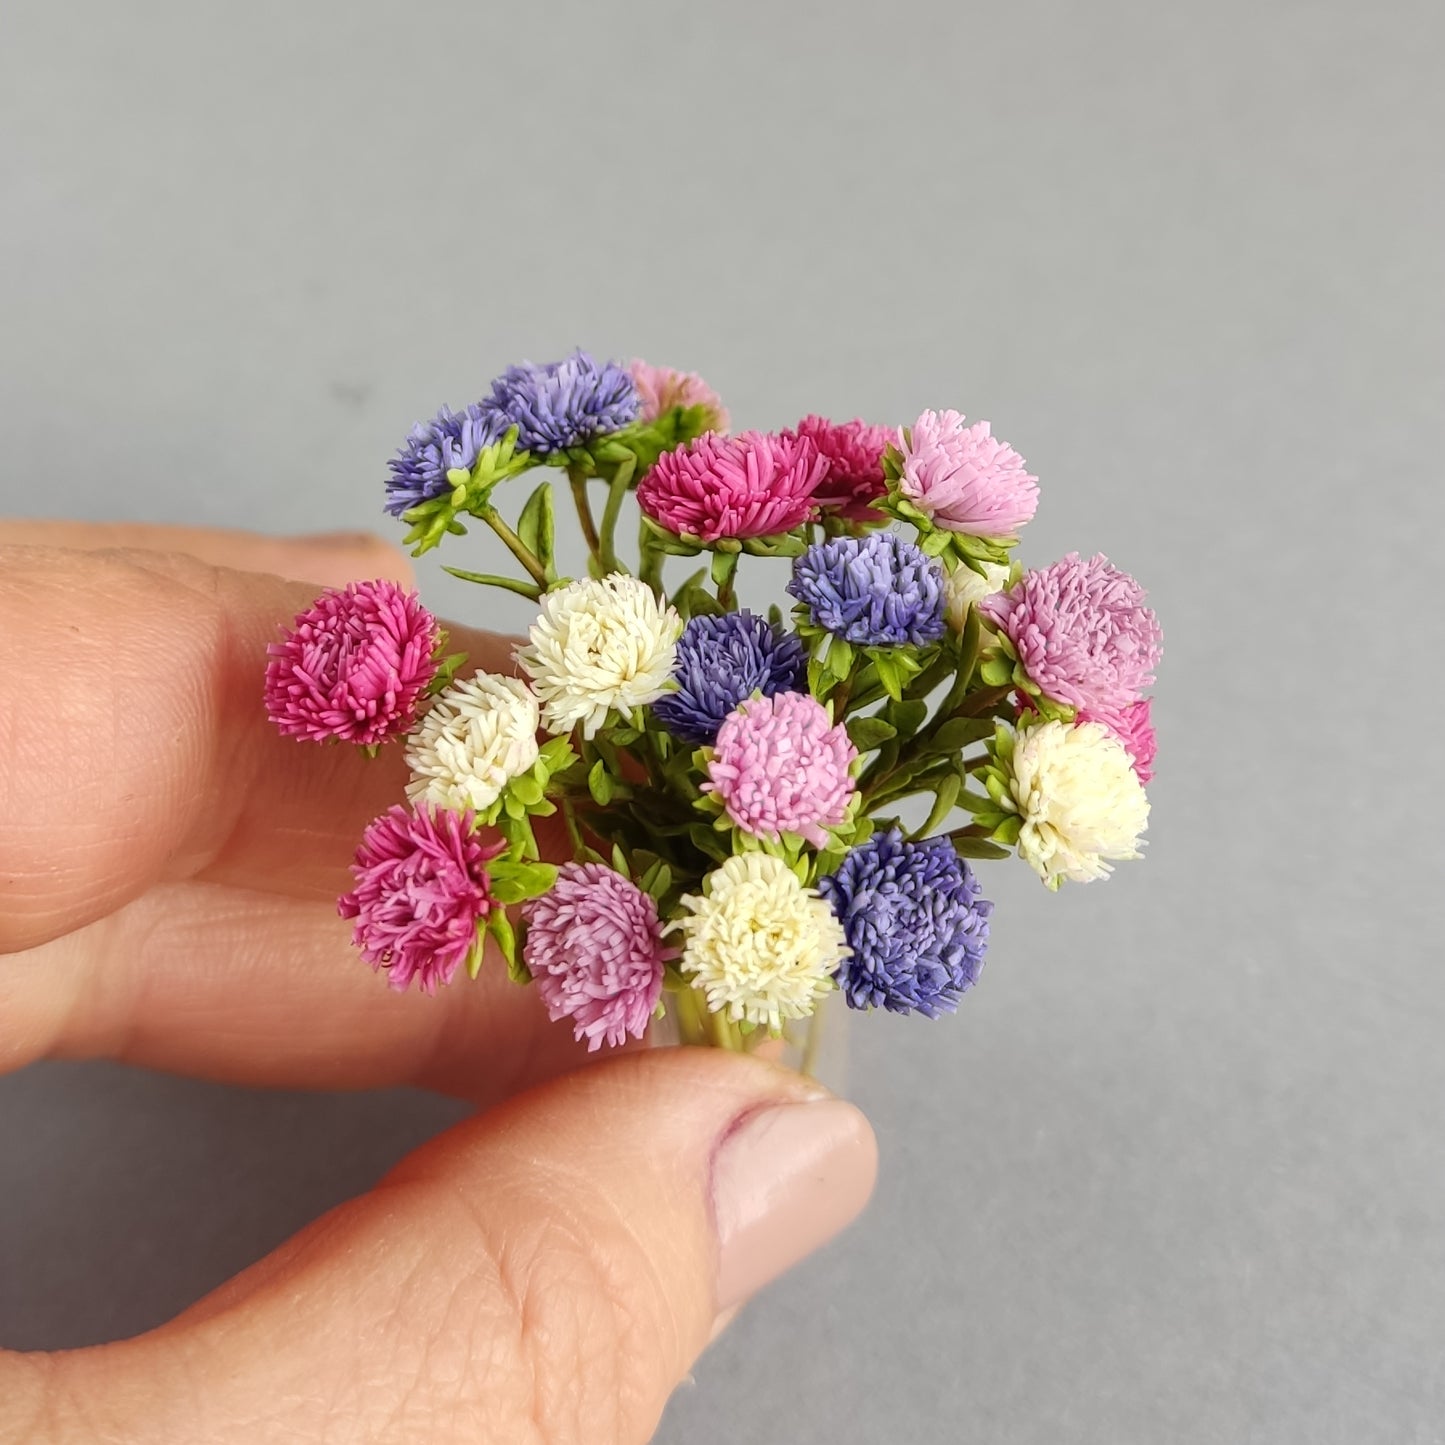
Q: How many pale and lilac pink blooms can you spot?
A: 5